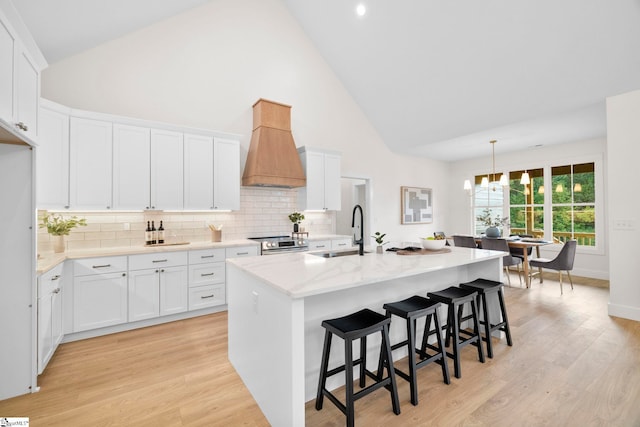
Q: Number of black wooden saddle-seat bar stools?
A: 4